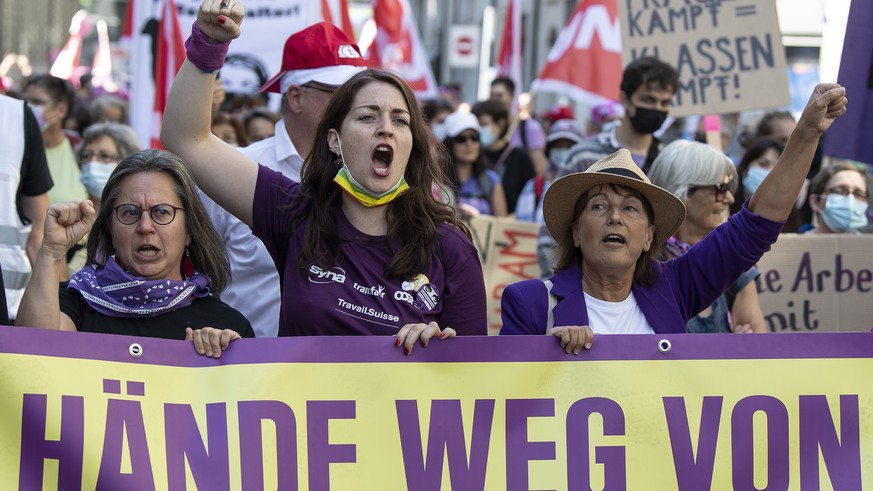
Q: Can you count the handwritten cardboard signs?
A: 3